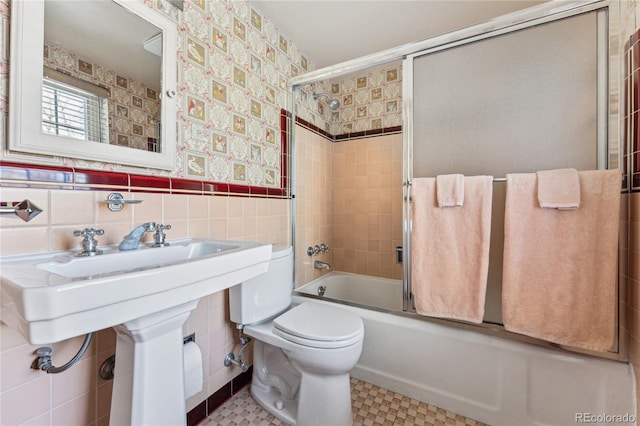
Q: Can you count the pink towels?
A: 4